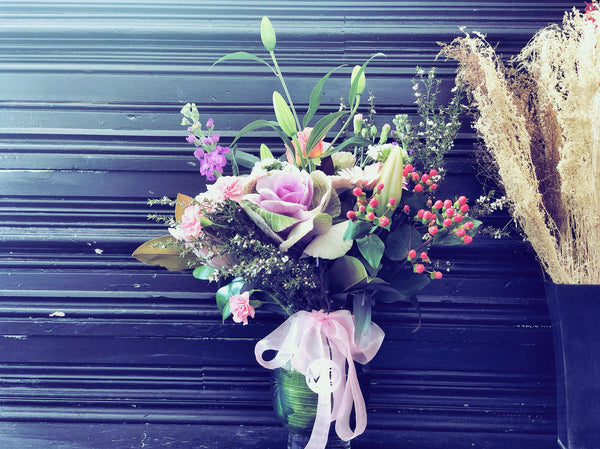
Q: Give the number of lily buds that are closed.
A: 5